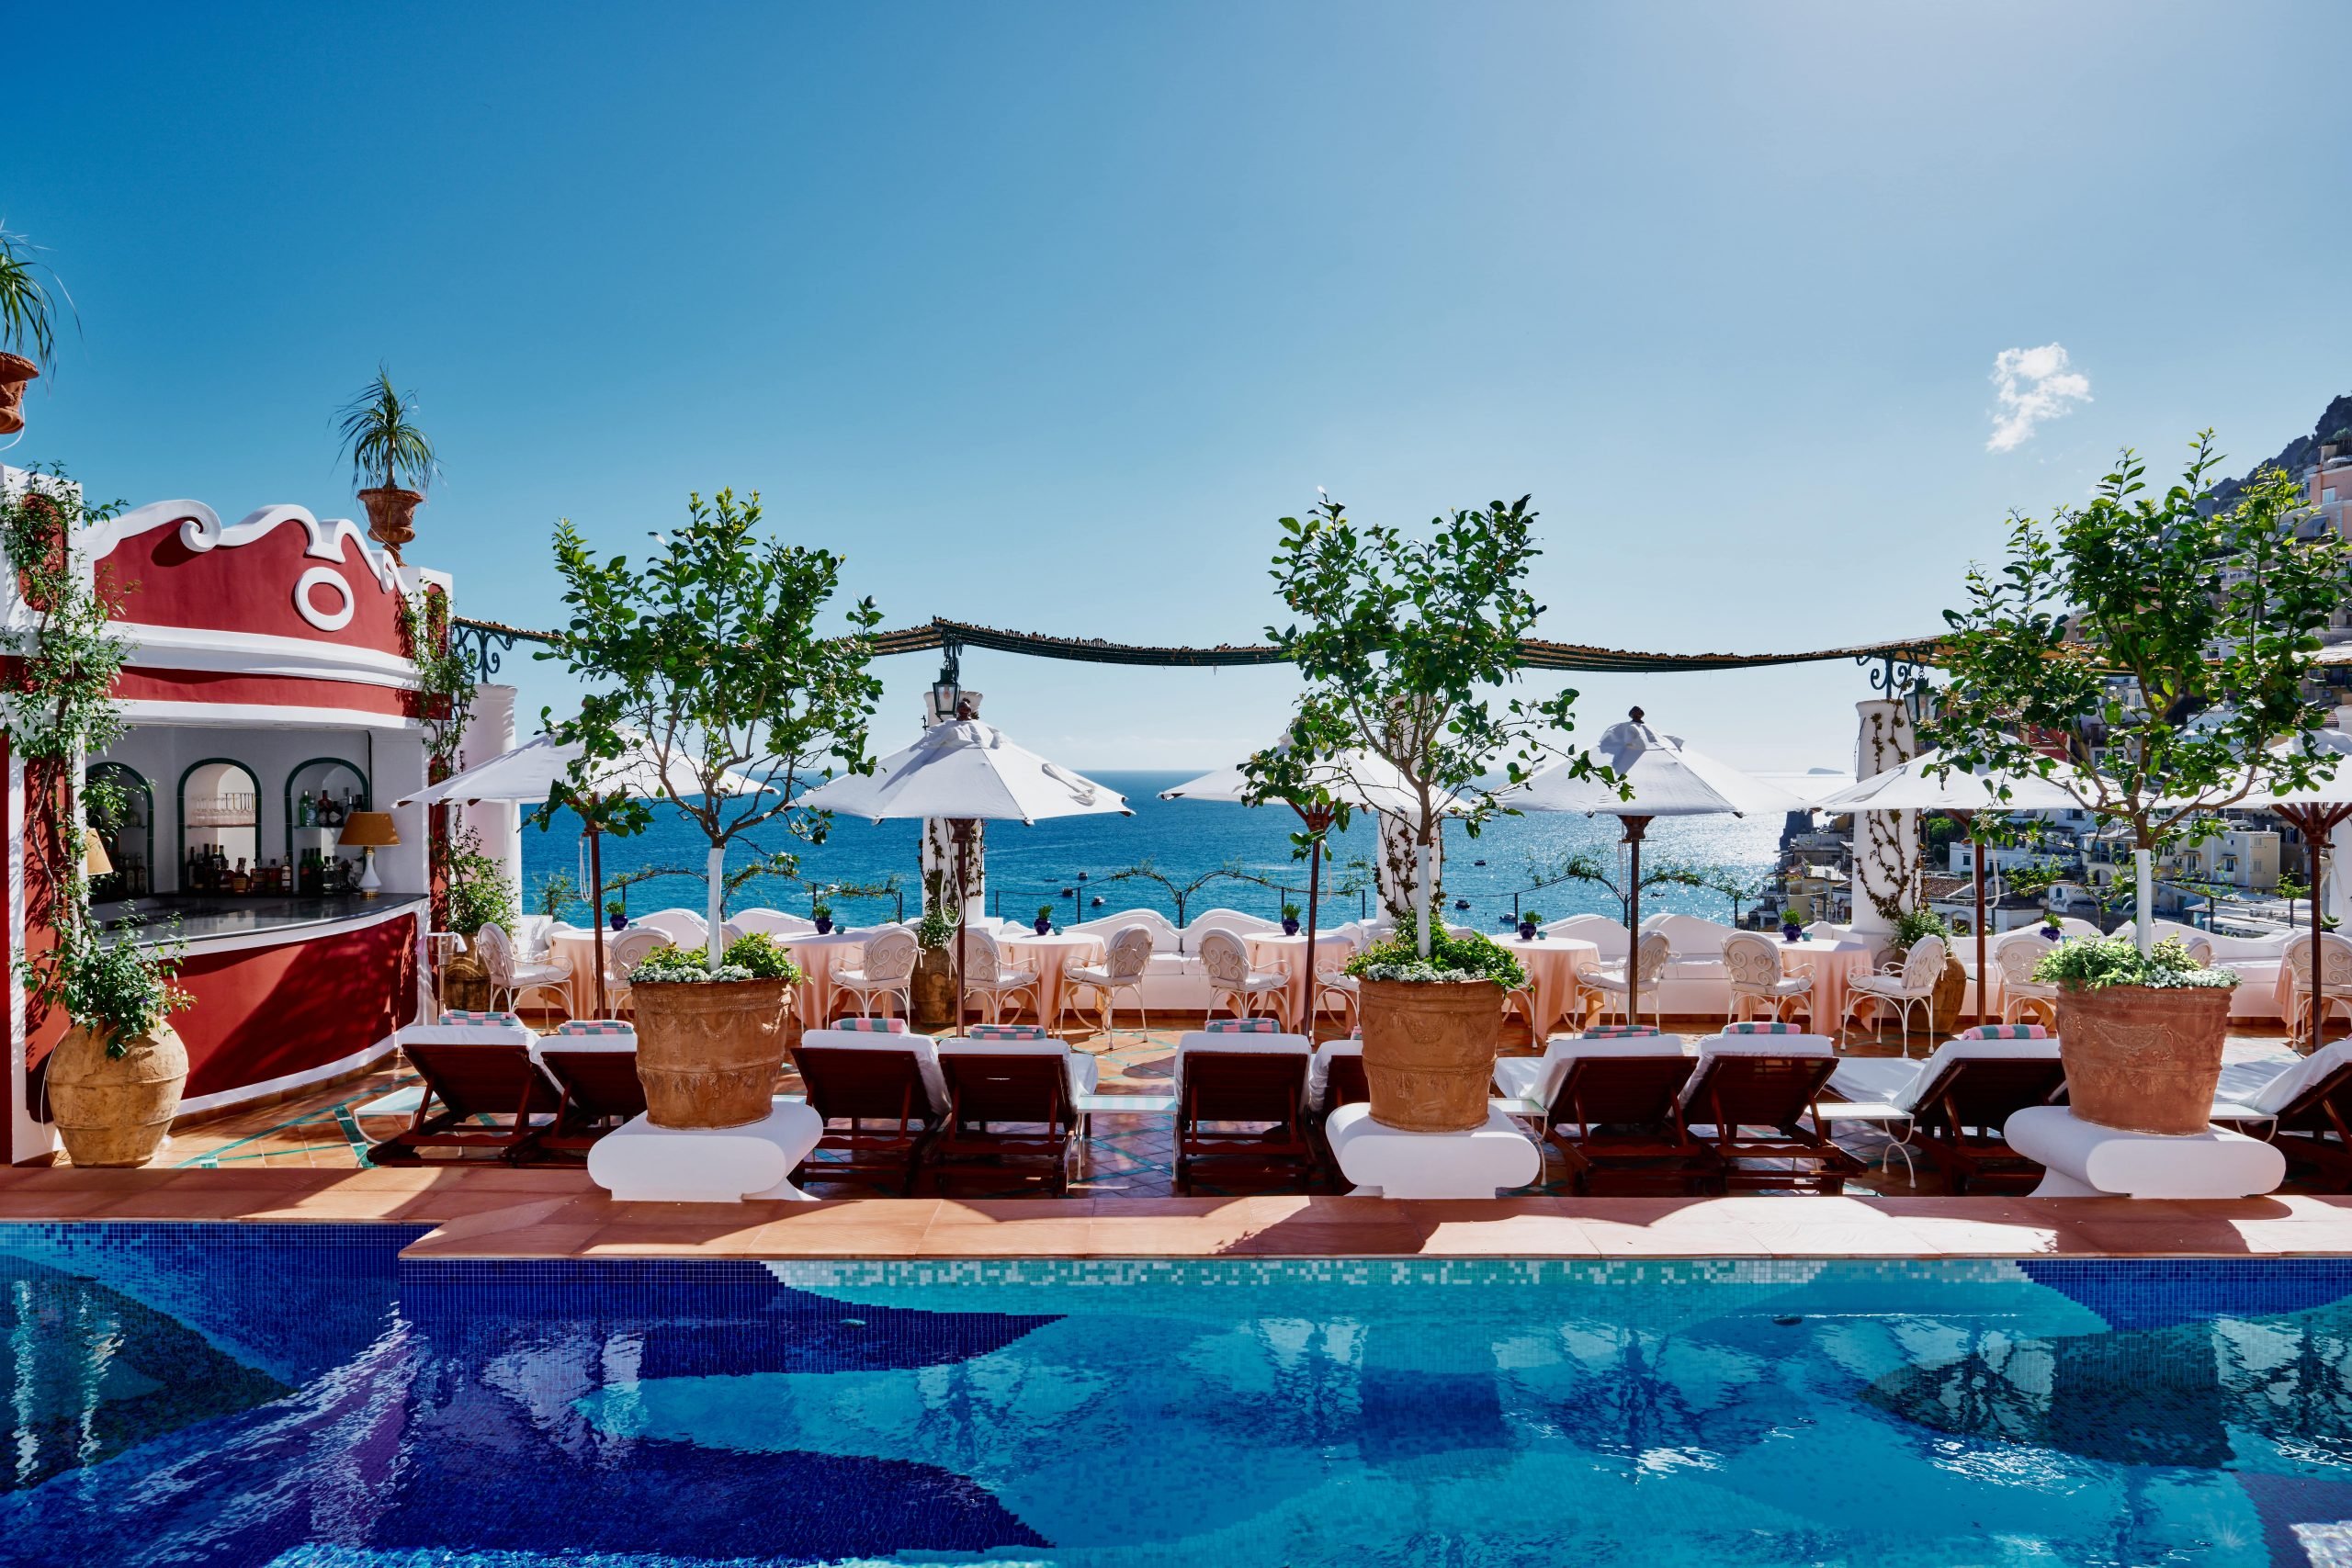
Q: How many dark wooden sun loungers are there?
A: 10